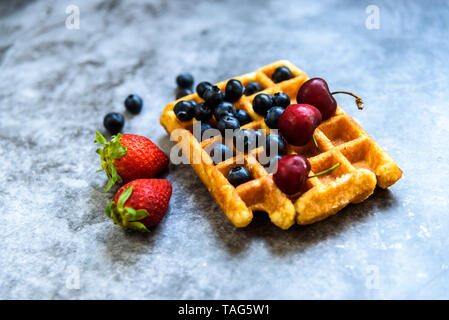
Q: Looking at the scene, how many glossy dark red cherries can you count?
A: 3